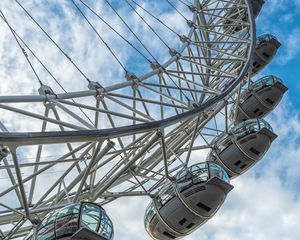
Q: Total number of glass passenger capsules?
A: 6